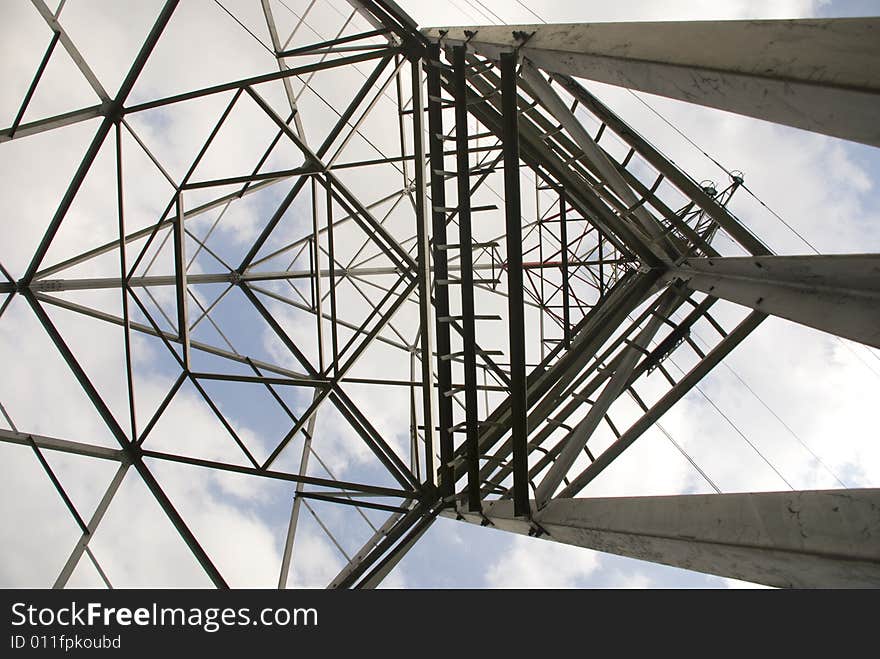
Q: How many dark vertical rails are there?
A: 3